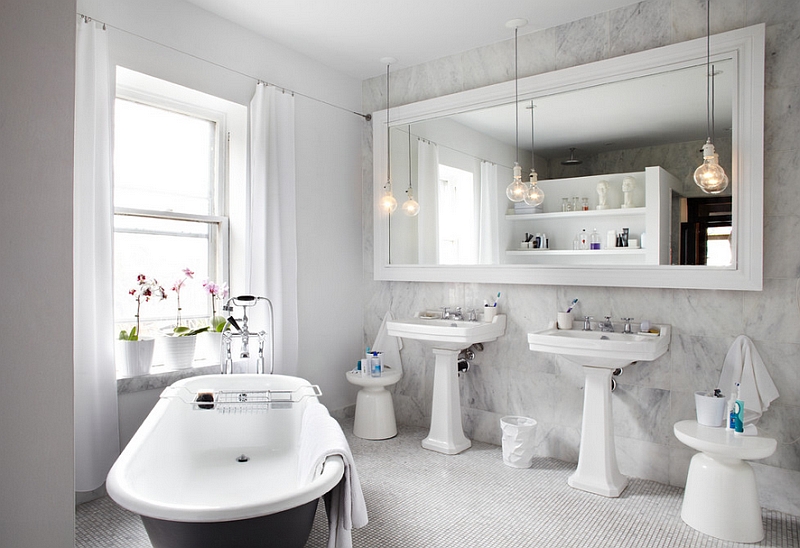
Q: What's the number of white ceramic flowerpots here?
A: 3